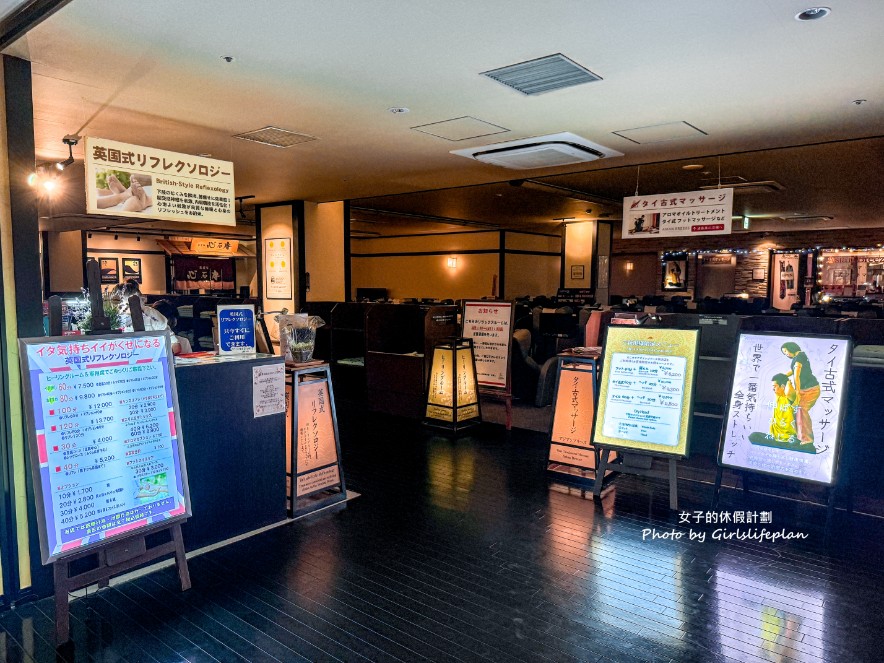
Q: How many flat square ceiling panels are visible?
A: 2